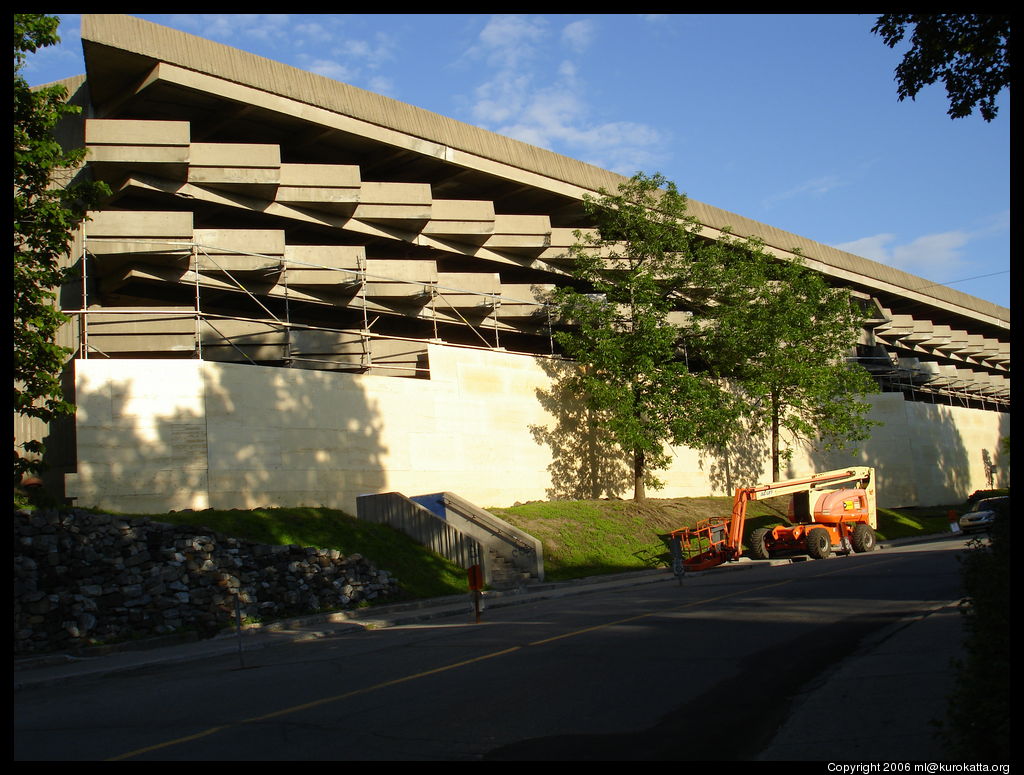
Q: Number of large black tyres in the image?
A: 3